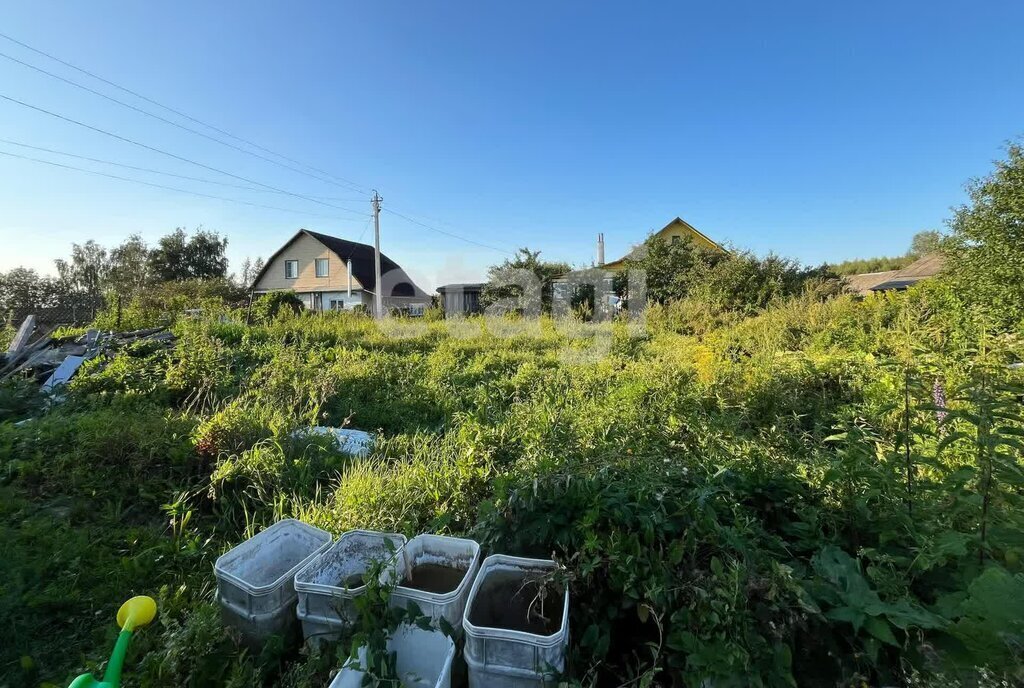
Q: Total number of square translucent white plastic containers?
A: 5